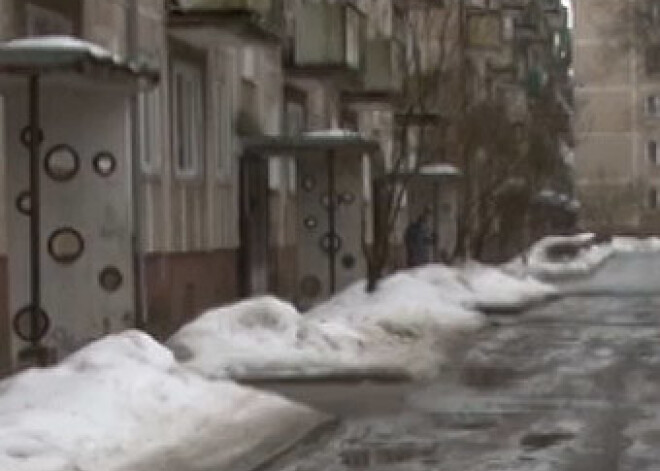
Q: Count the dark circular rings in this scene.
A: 14